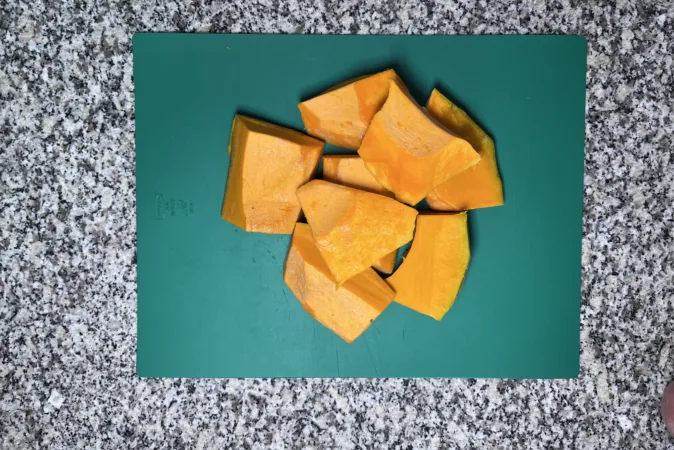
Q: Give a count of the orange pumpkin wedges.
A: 8